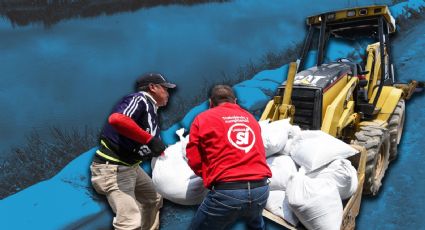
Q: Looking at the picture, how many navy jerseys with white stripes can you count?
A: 1